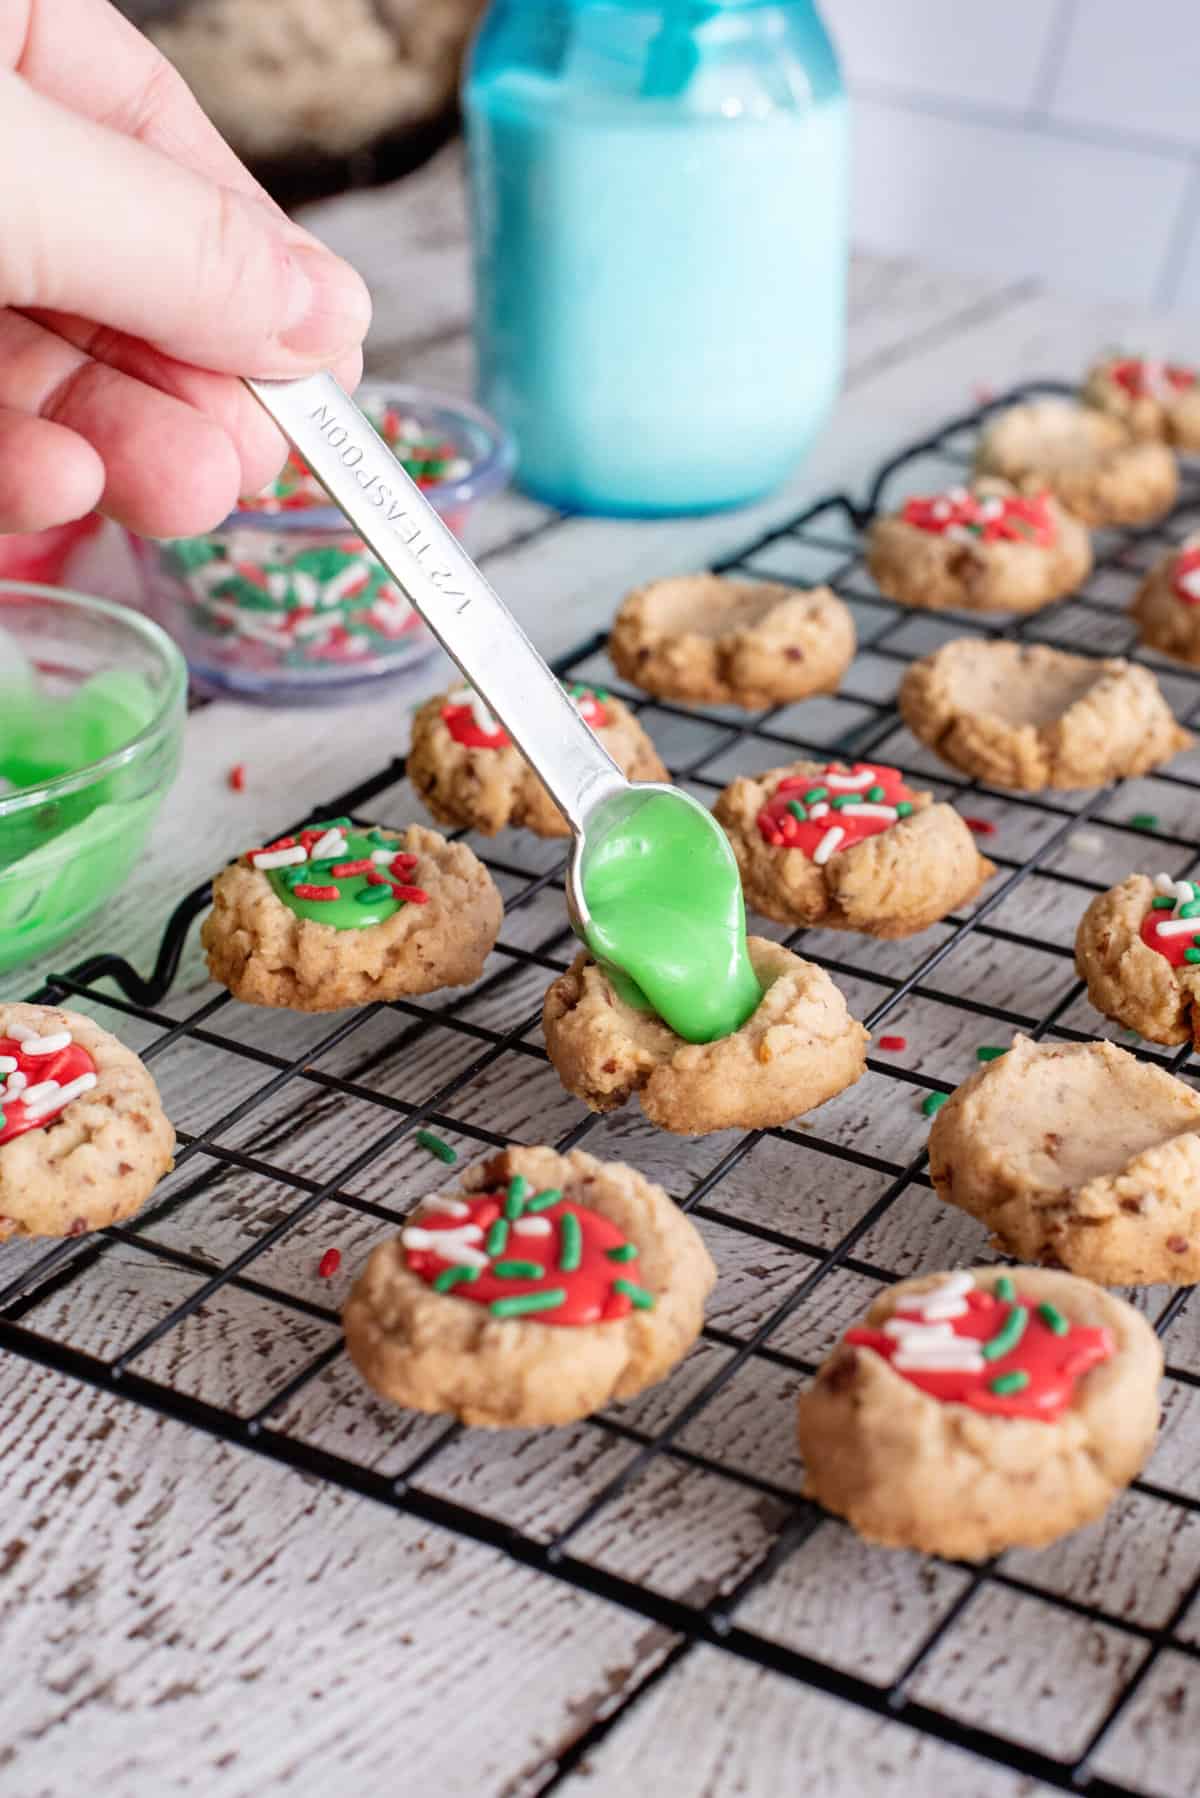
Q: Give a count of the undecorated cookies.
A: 4